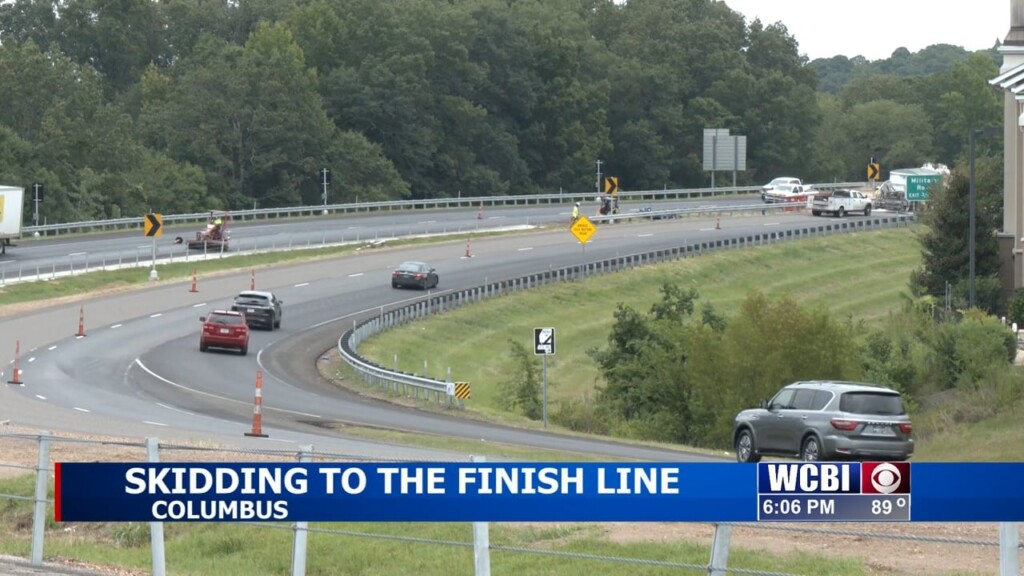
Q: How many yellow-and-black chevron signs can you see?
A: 3